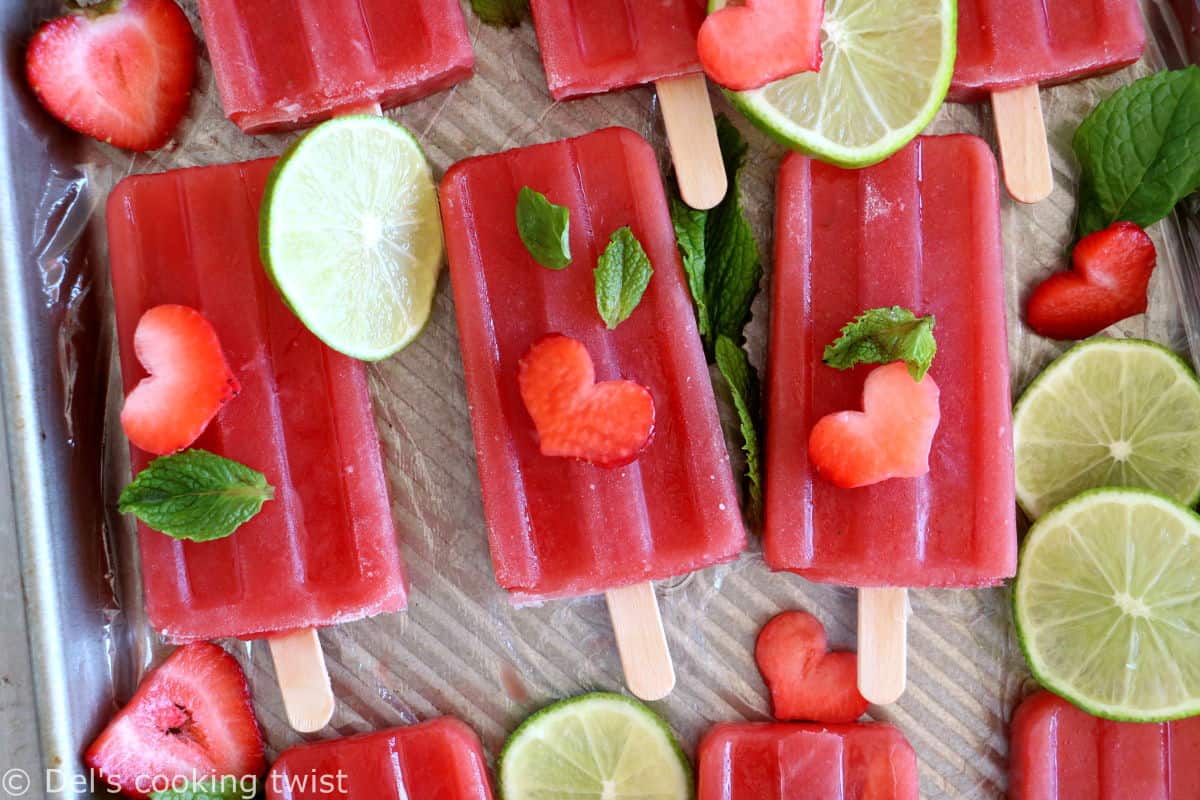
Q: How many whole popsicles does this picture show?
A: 3